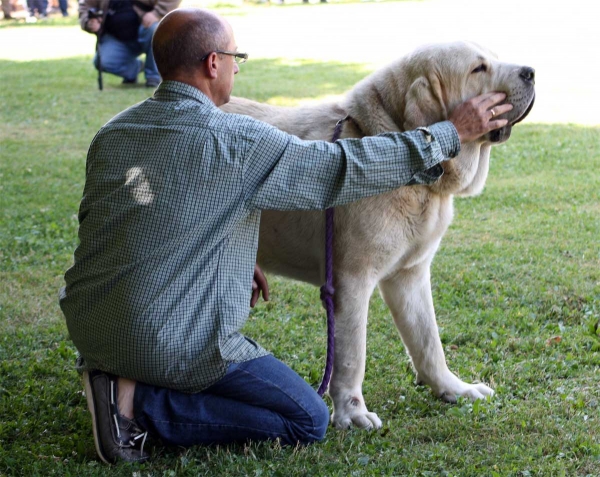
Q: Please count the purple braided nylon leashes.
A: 1